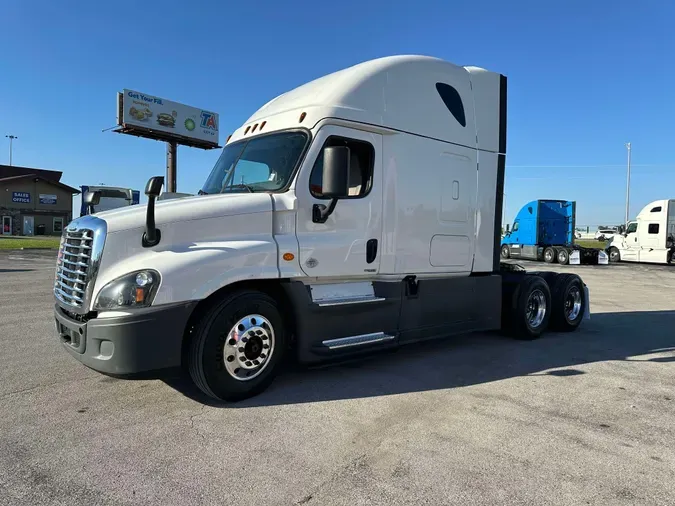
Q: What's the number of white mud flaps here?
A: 3